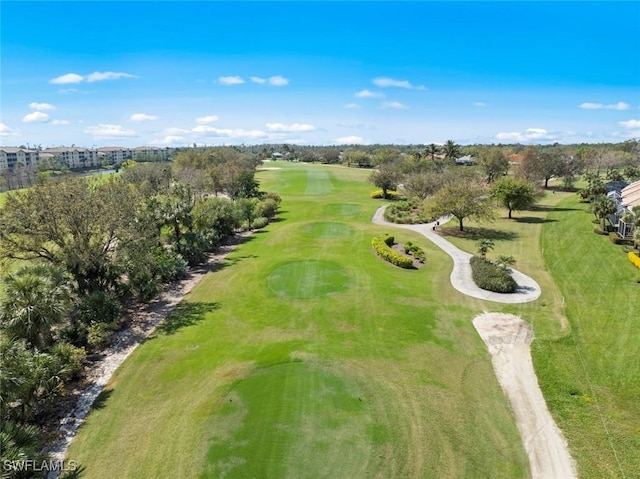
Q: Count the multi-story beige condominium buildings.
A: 4